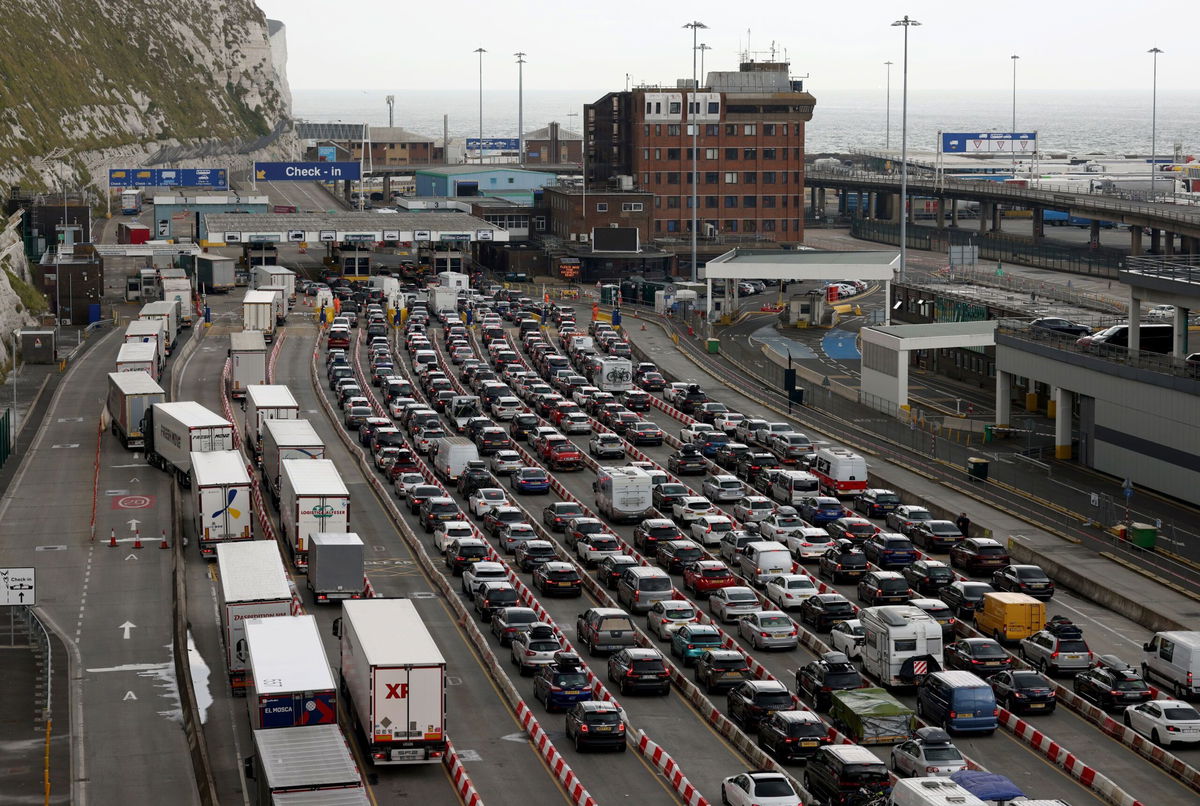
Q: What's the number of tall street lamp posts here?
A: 8